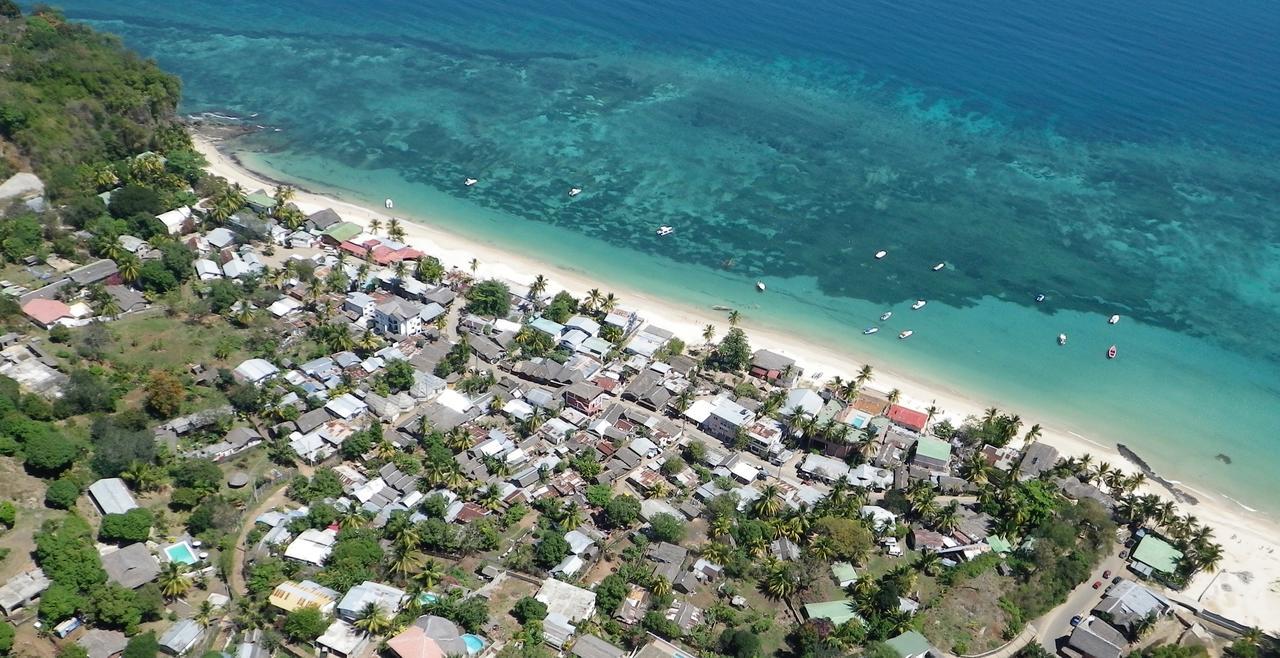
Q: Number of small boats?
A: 15